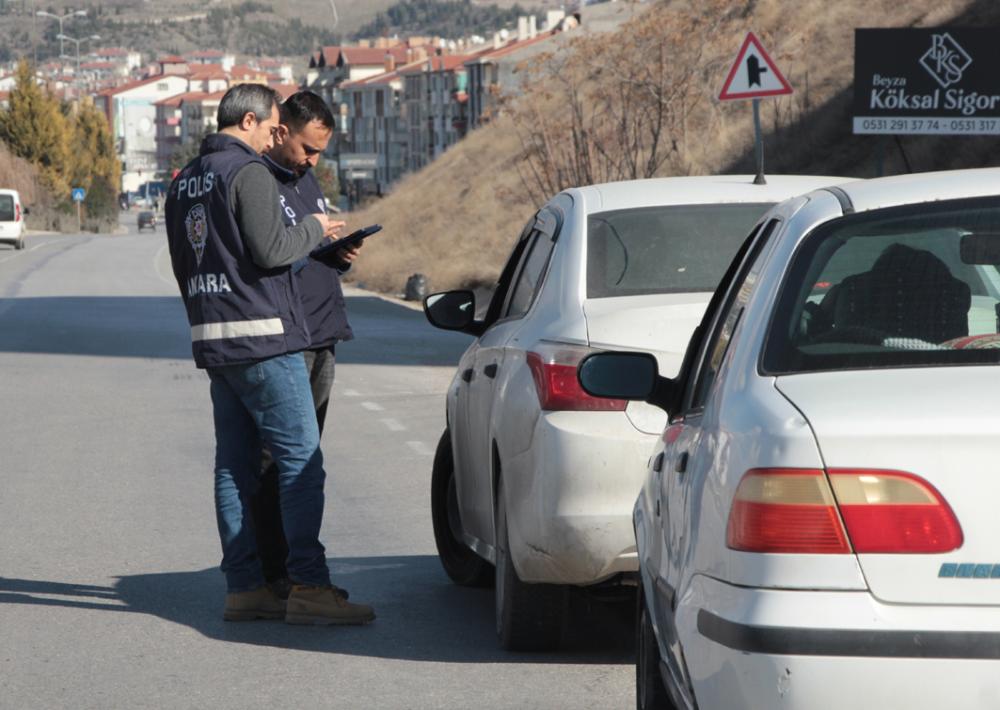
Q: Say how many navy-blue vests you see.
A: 2